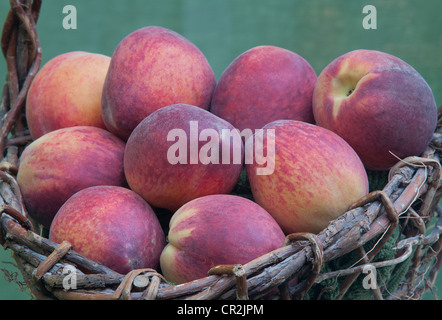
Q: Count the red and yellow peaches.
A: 9